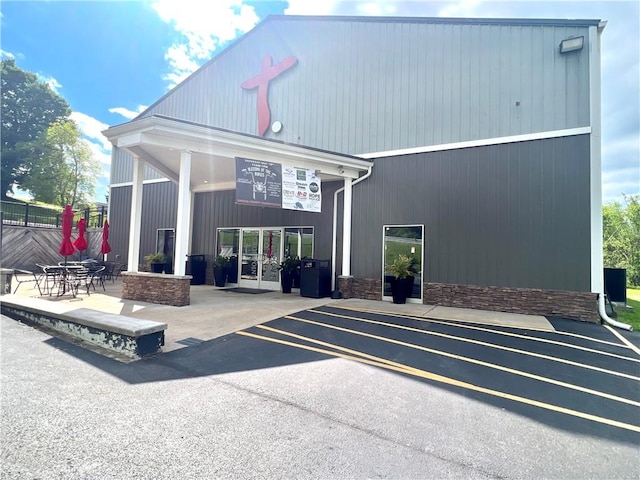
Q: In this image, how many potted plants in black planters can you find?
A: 4